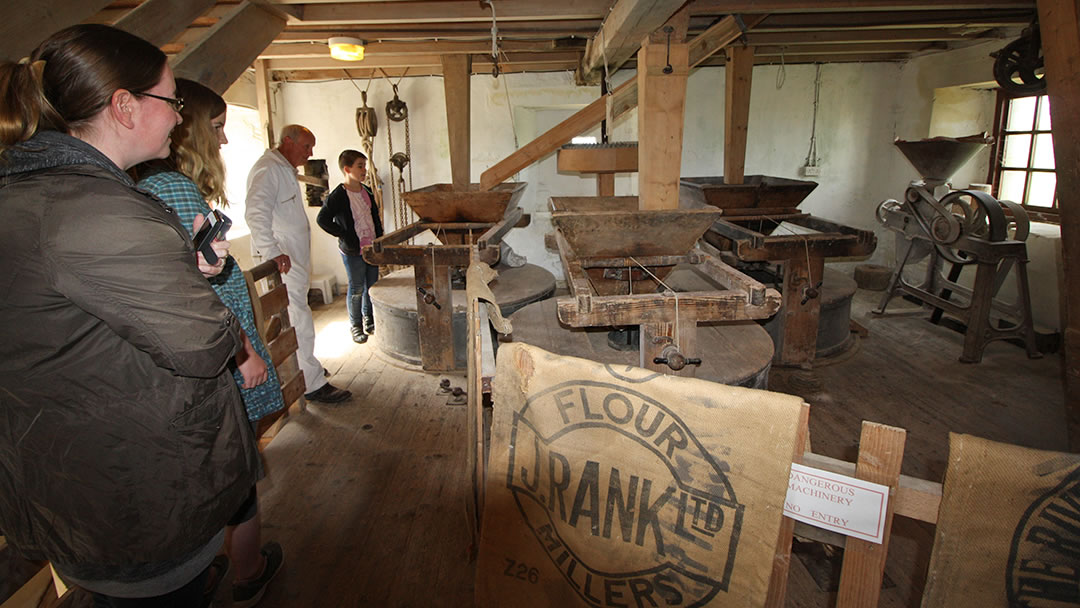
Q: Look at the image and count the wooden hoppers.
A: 3